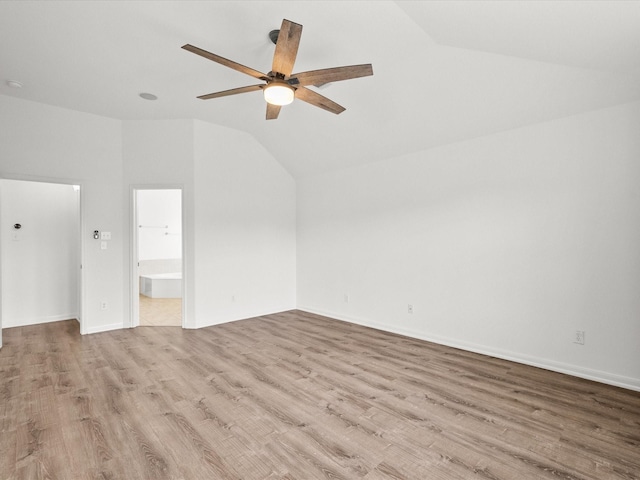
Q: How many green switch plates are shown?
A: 0